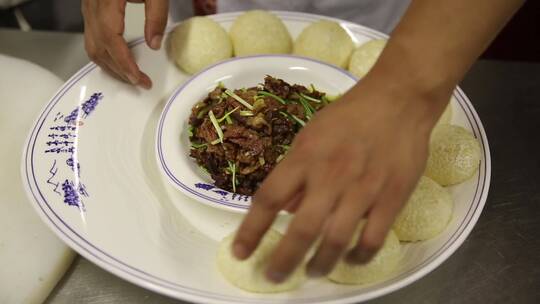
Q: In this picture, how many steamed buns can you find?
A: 9